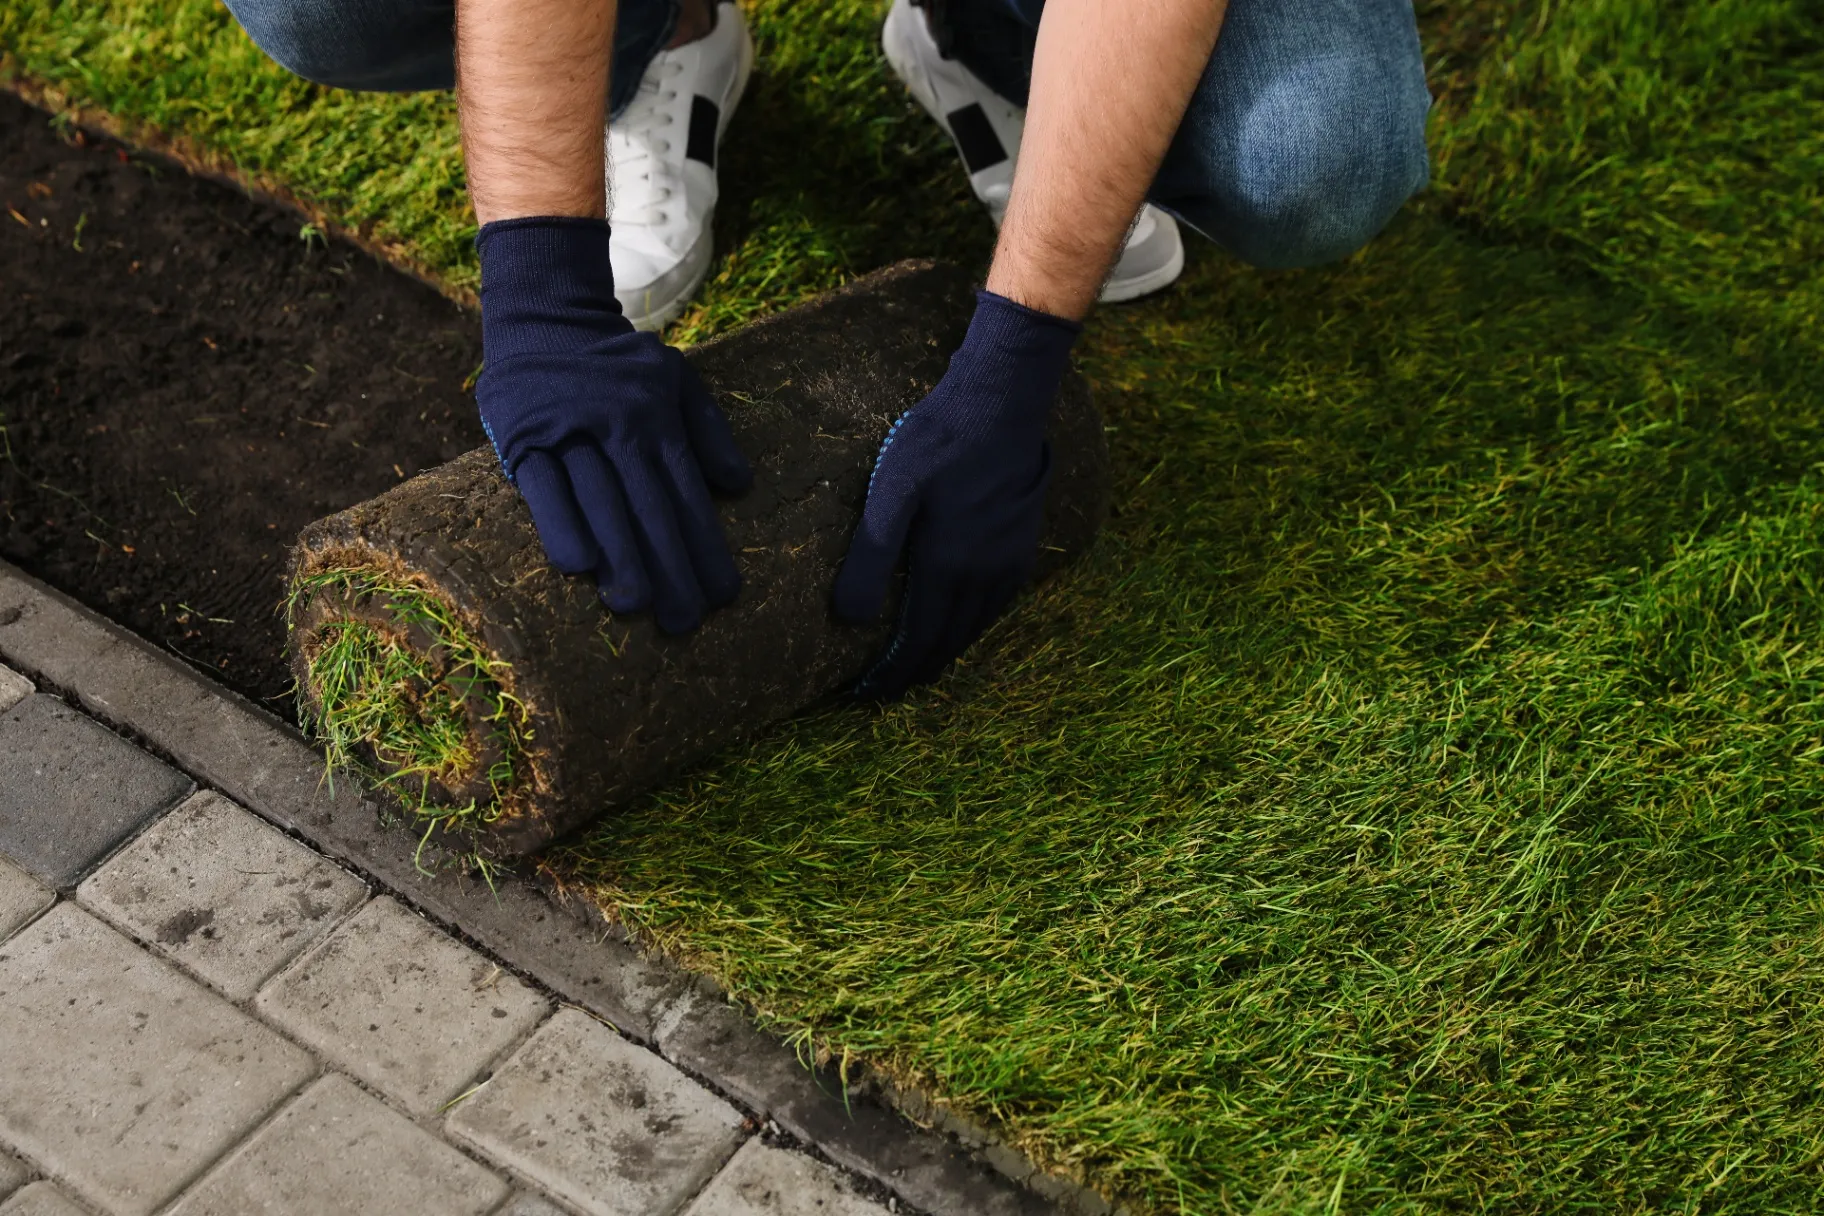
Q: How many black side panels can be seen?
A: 2